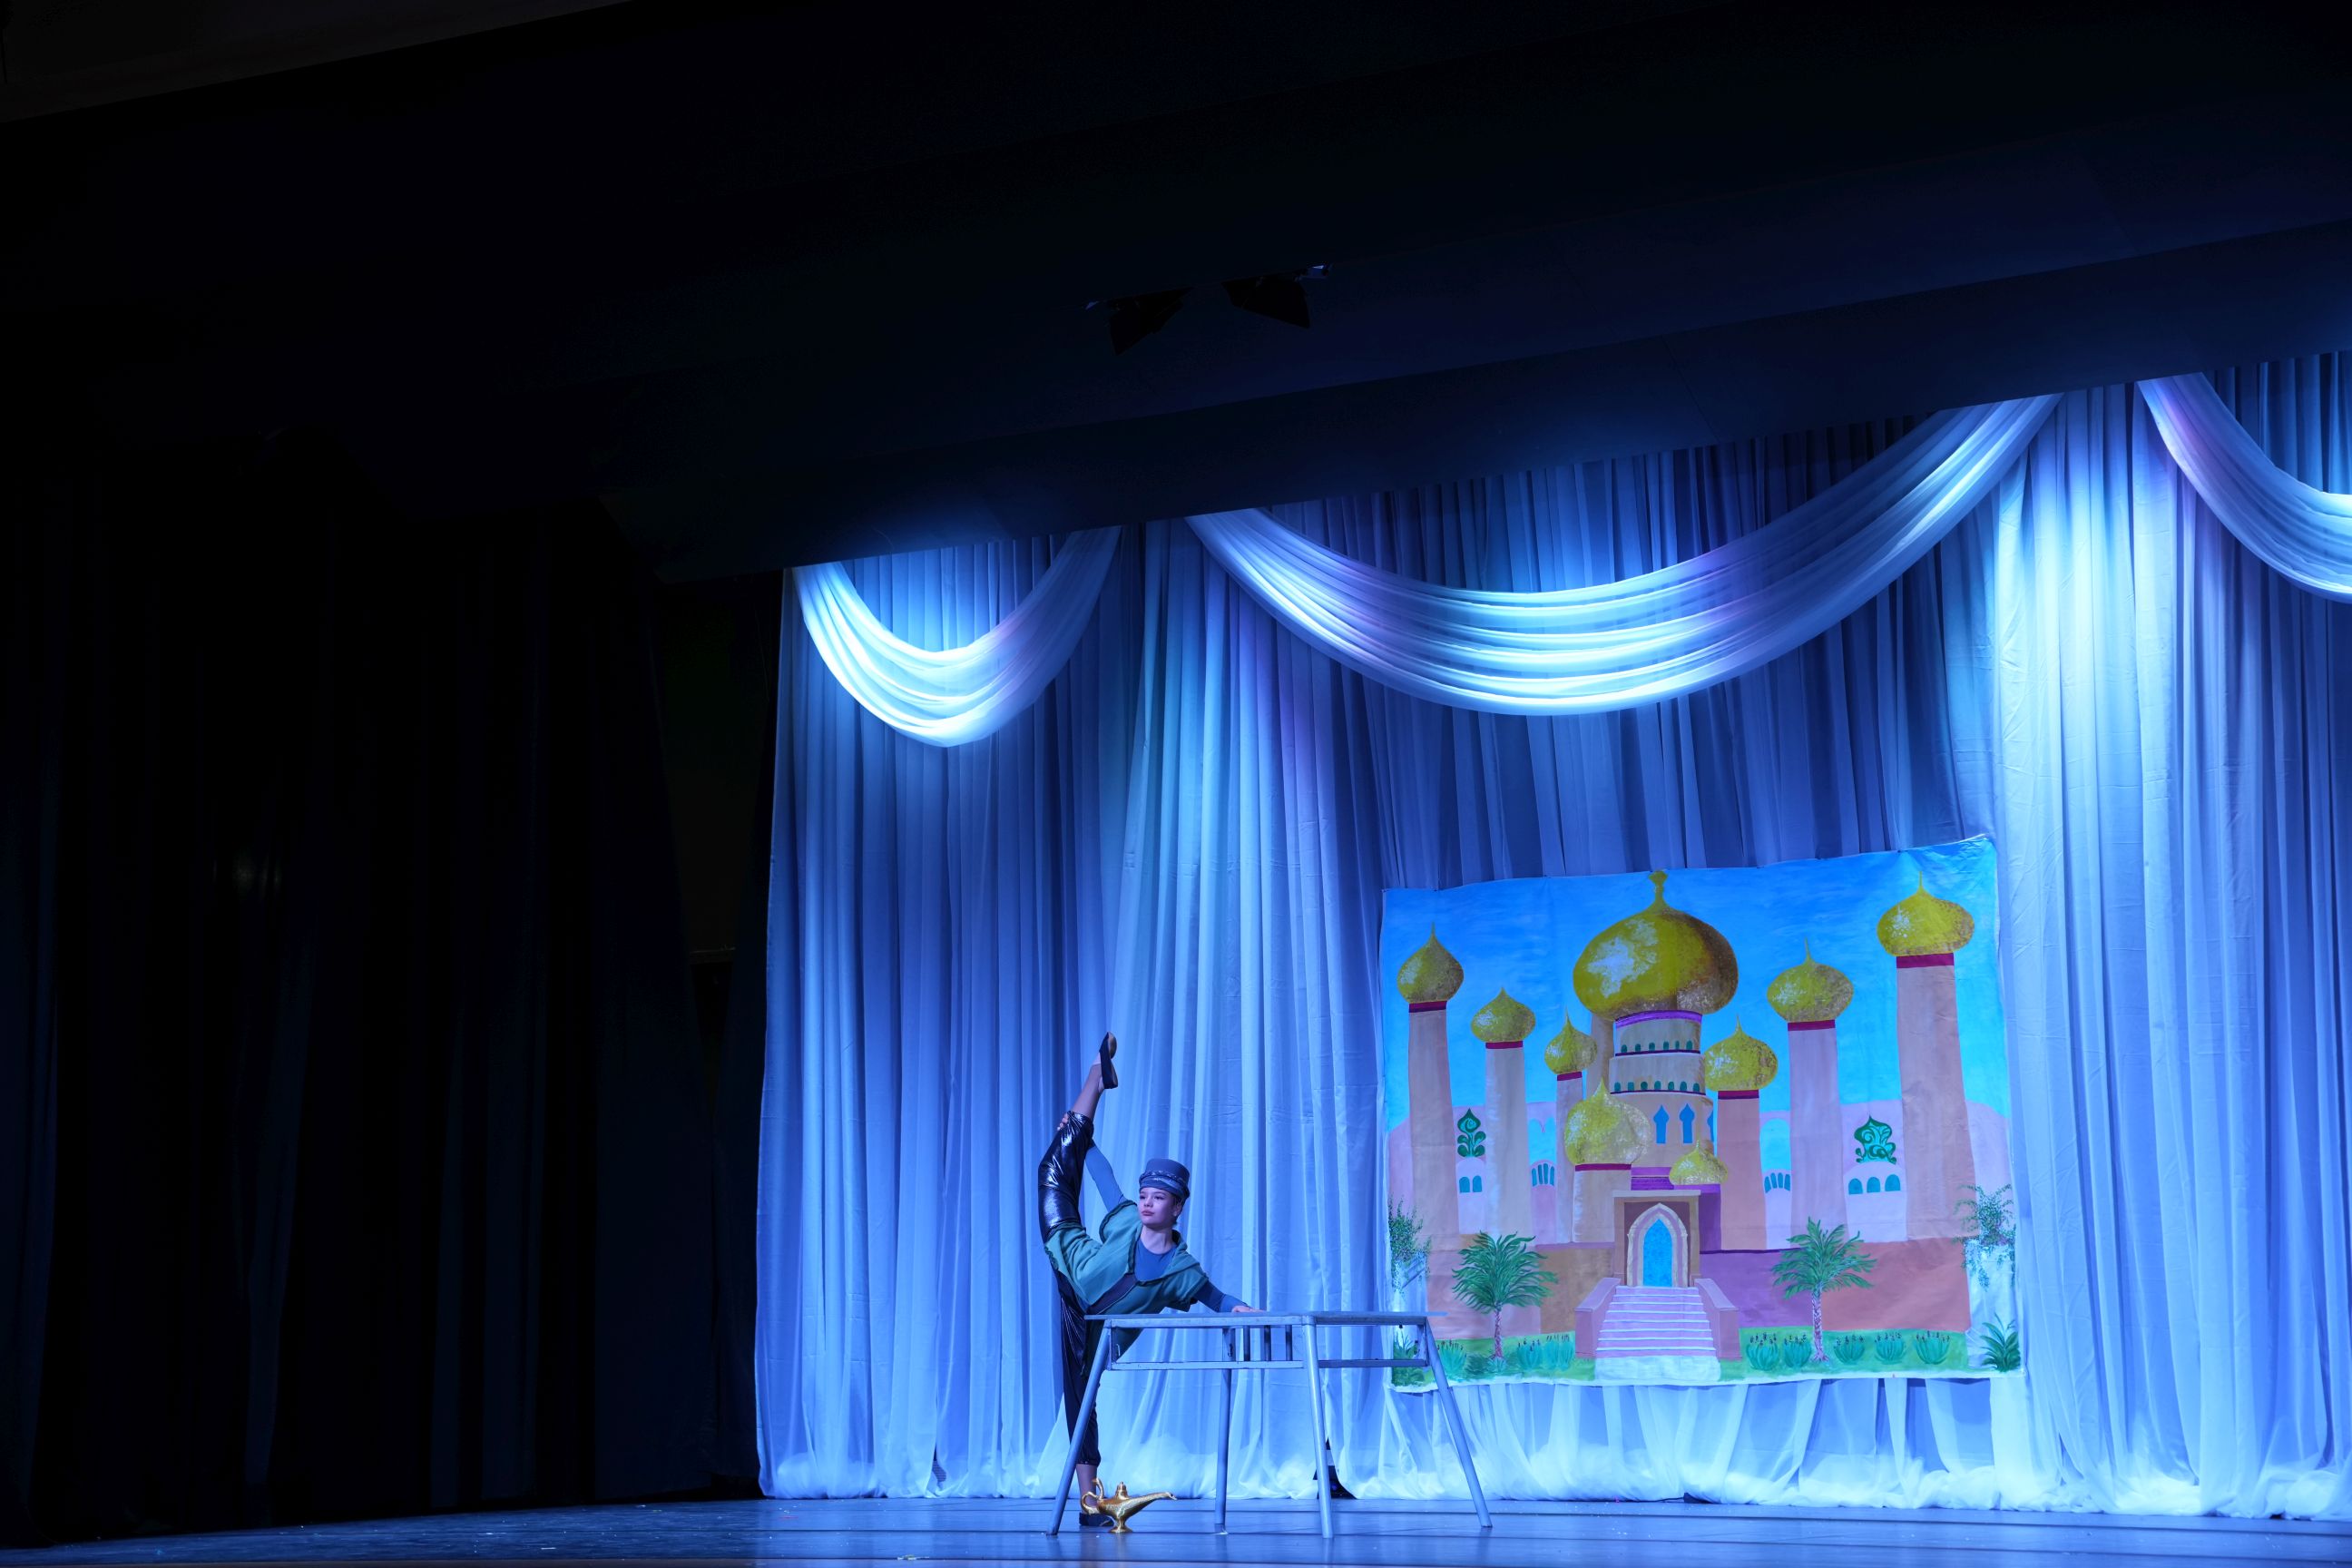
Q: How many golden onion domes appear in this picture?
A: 9